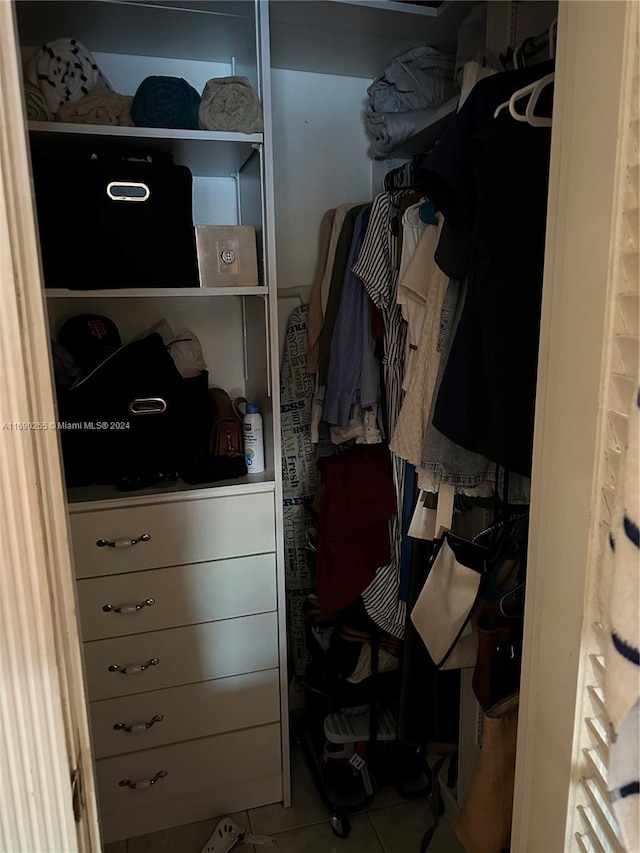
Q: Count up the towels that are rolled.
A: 5